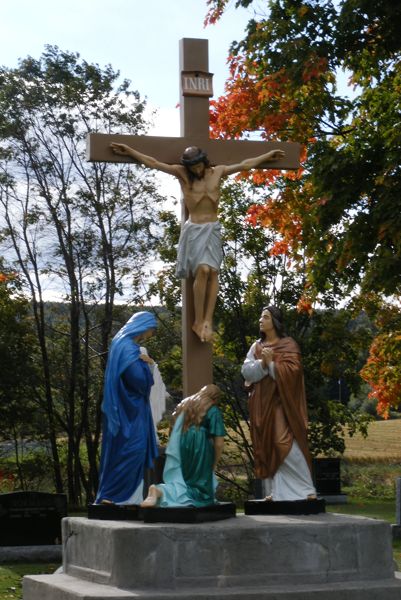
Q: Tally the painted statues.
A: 4